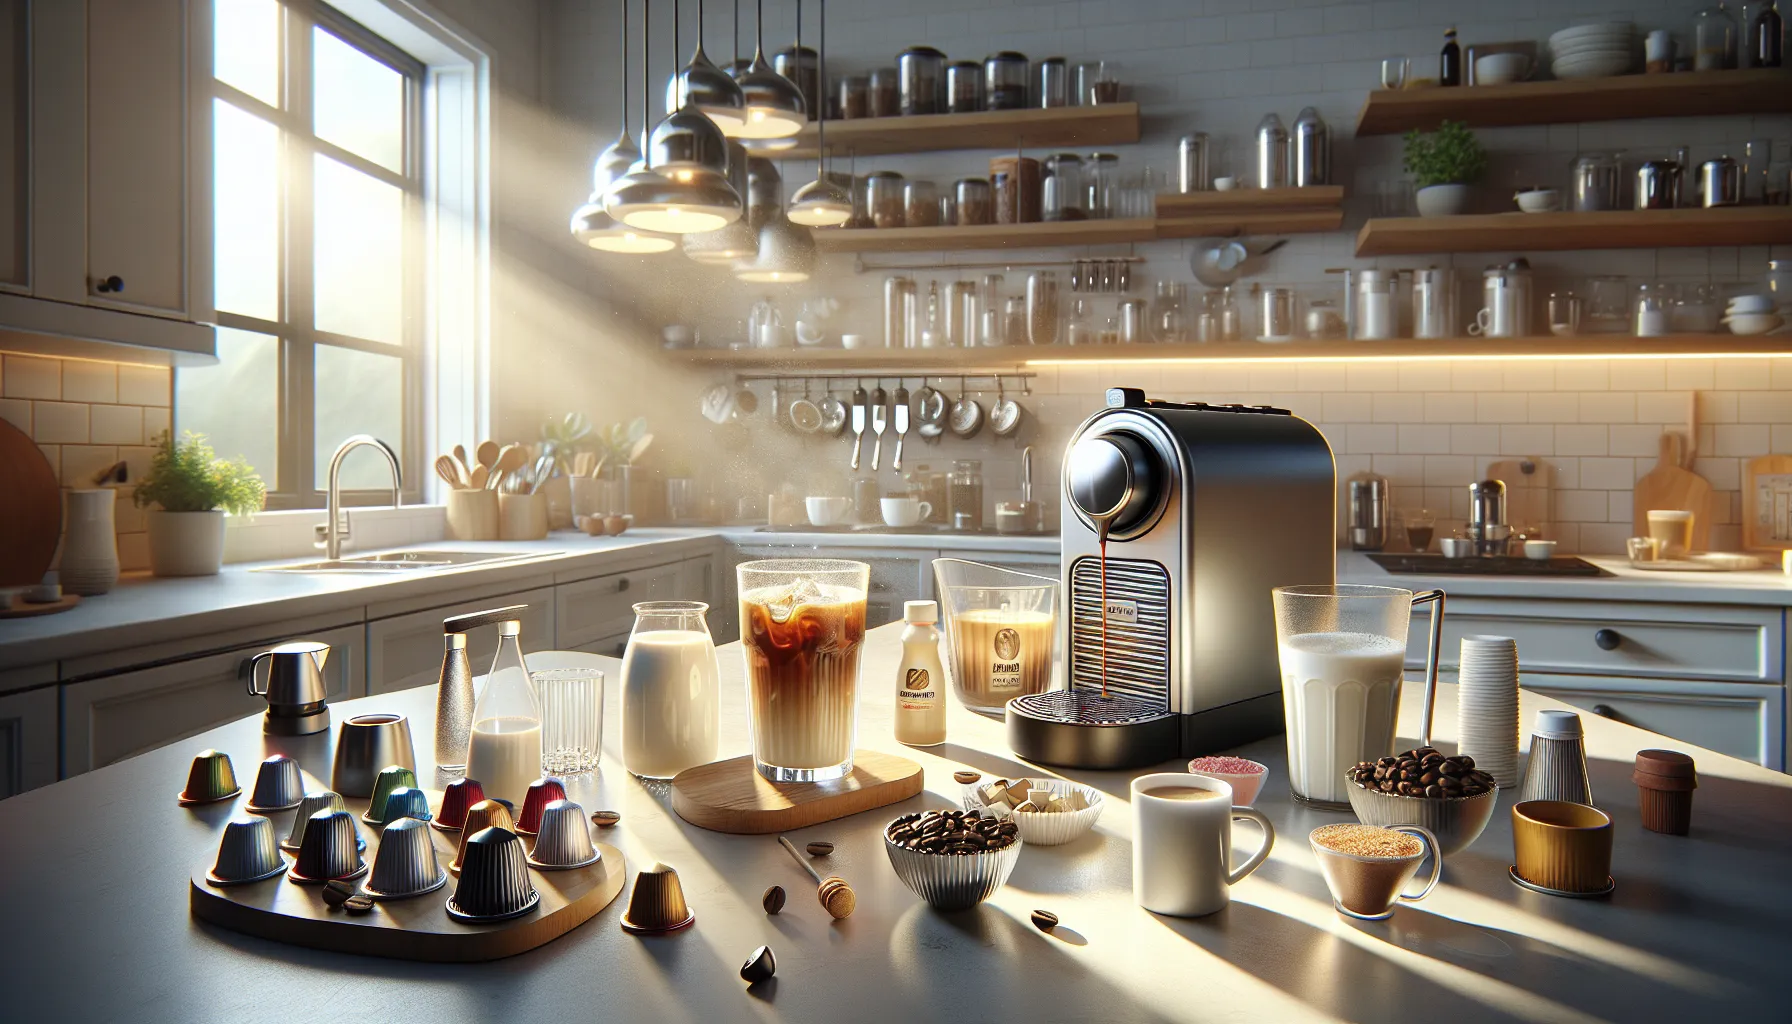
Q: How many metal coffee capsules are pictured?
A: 14